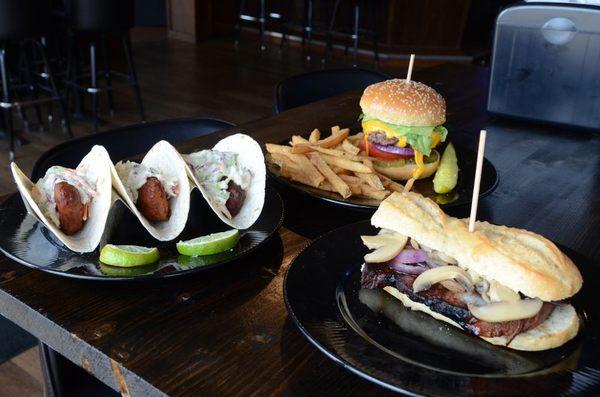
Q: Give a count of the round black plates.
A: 3